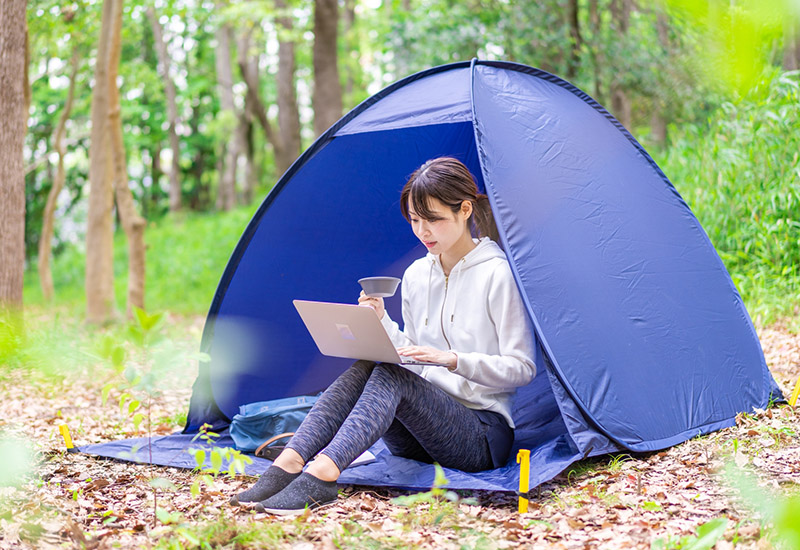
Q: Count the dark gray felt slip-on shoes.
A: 2